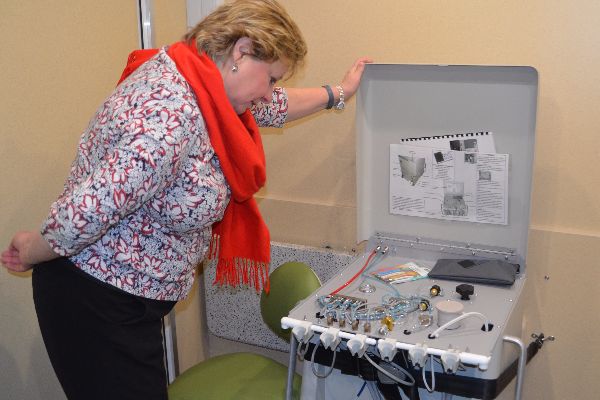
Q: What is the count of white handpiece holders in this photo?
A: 6